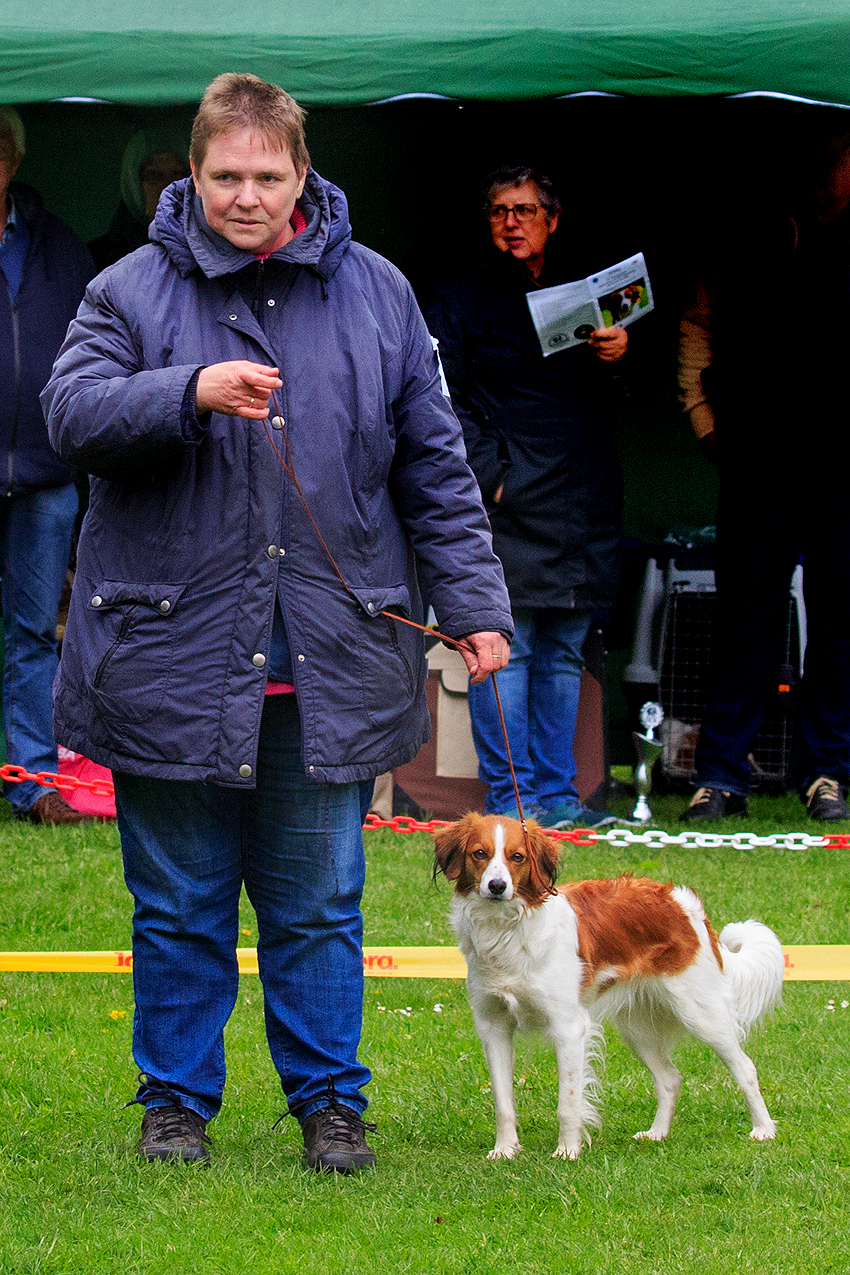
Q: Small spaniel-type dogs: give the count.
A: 1